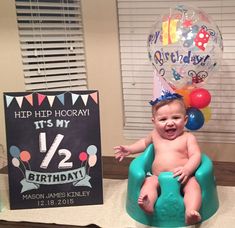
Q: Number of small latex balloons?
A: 4